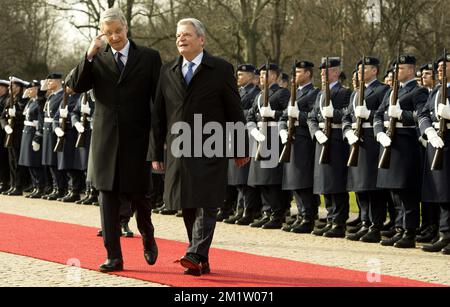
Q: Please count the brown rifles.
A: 9